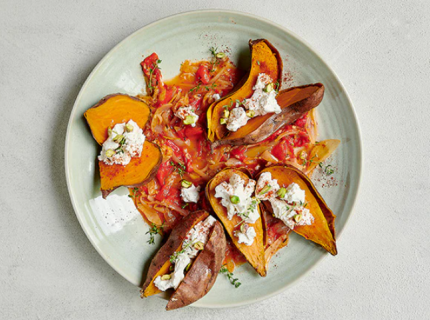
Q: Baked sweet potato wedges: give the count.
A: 8